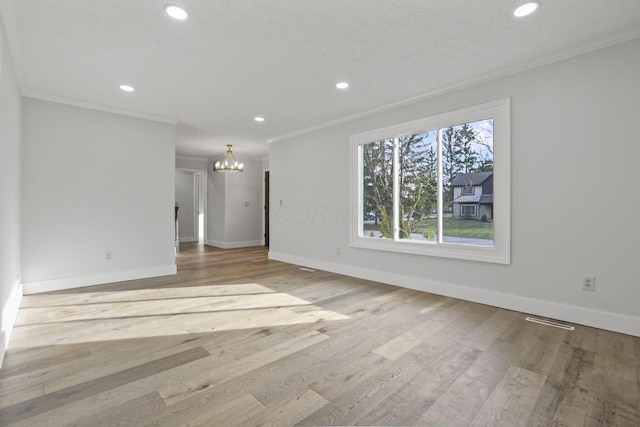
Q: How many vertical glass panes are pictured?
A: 3